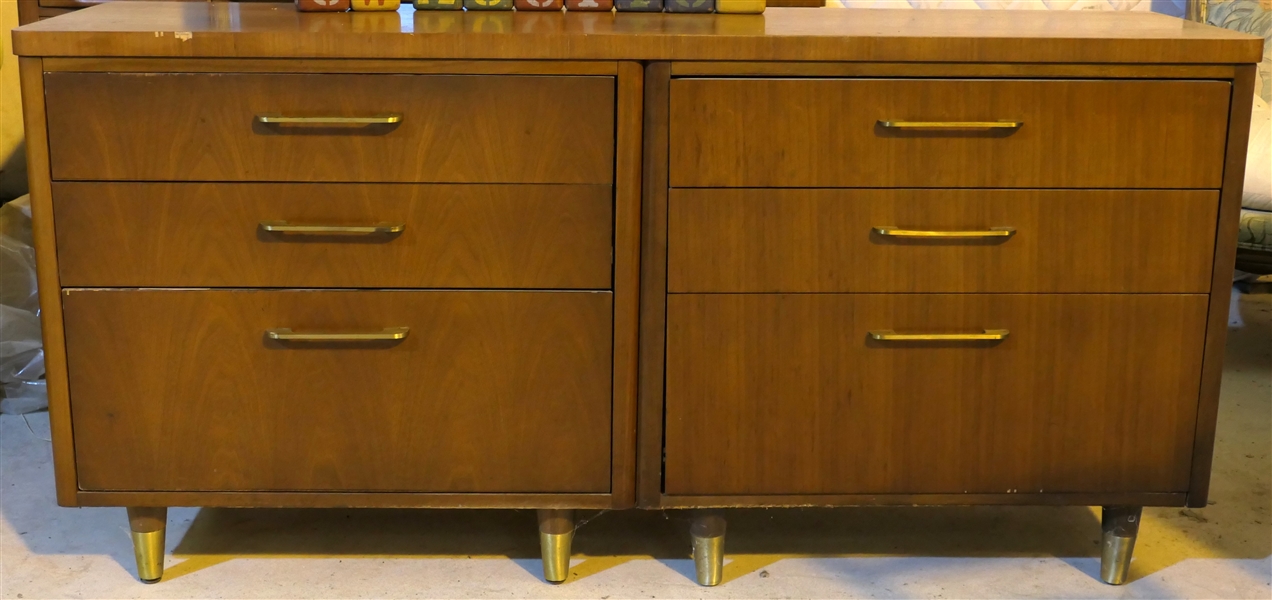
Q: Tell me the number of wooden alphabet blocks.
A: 9